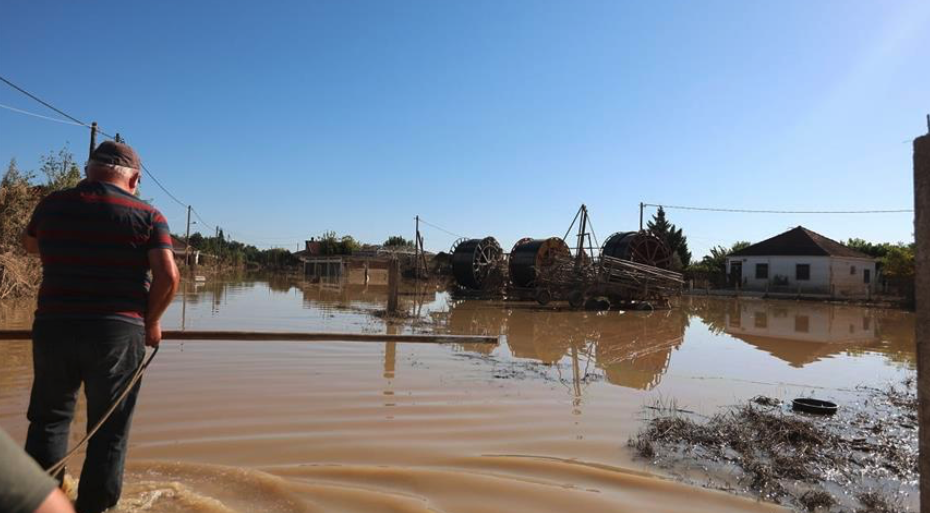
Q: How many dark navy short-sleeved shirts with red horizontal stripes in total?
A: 1